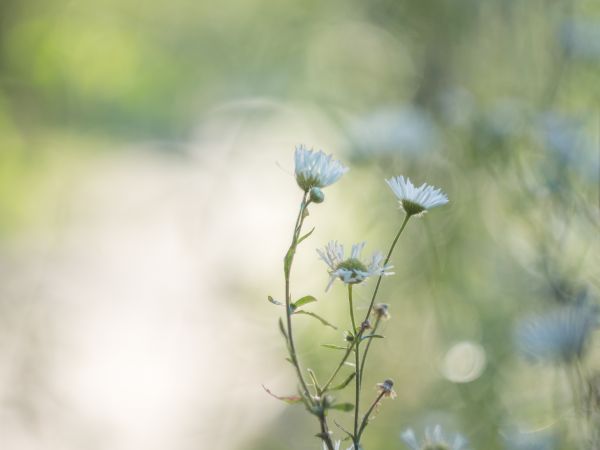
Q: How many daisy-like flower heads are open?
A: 3